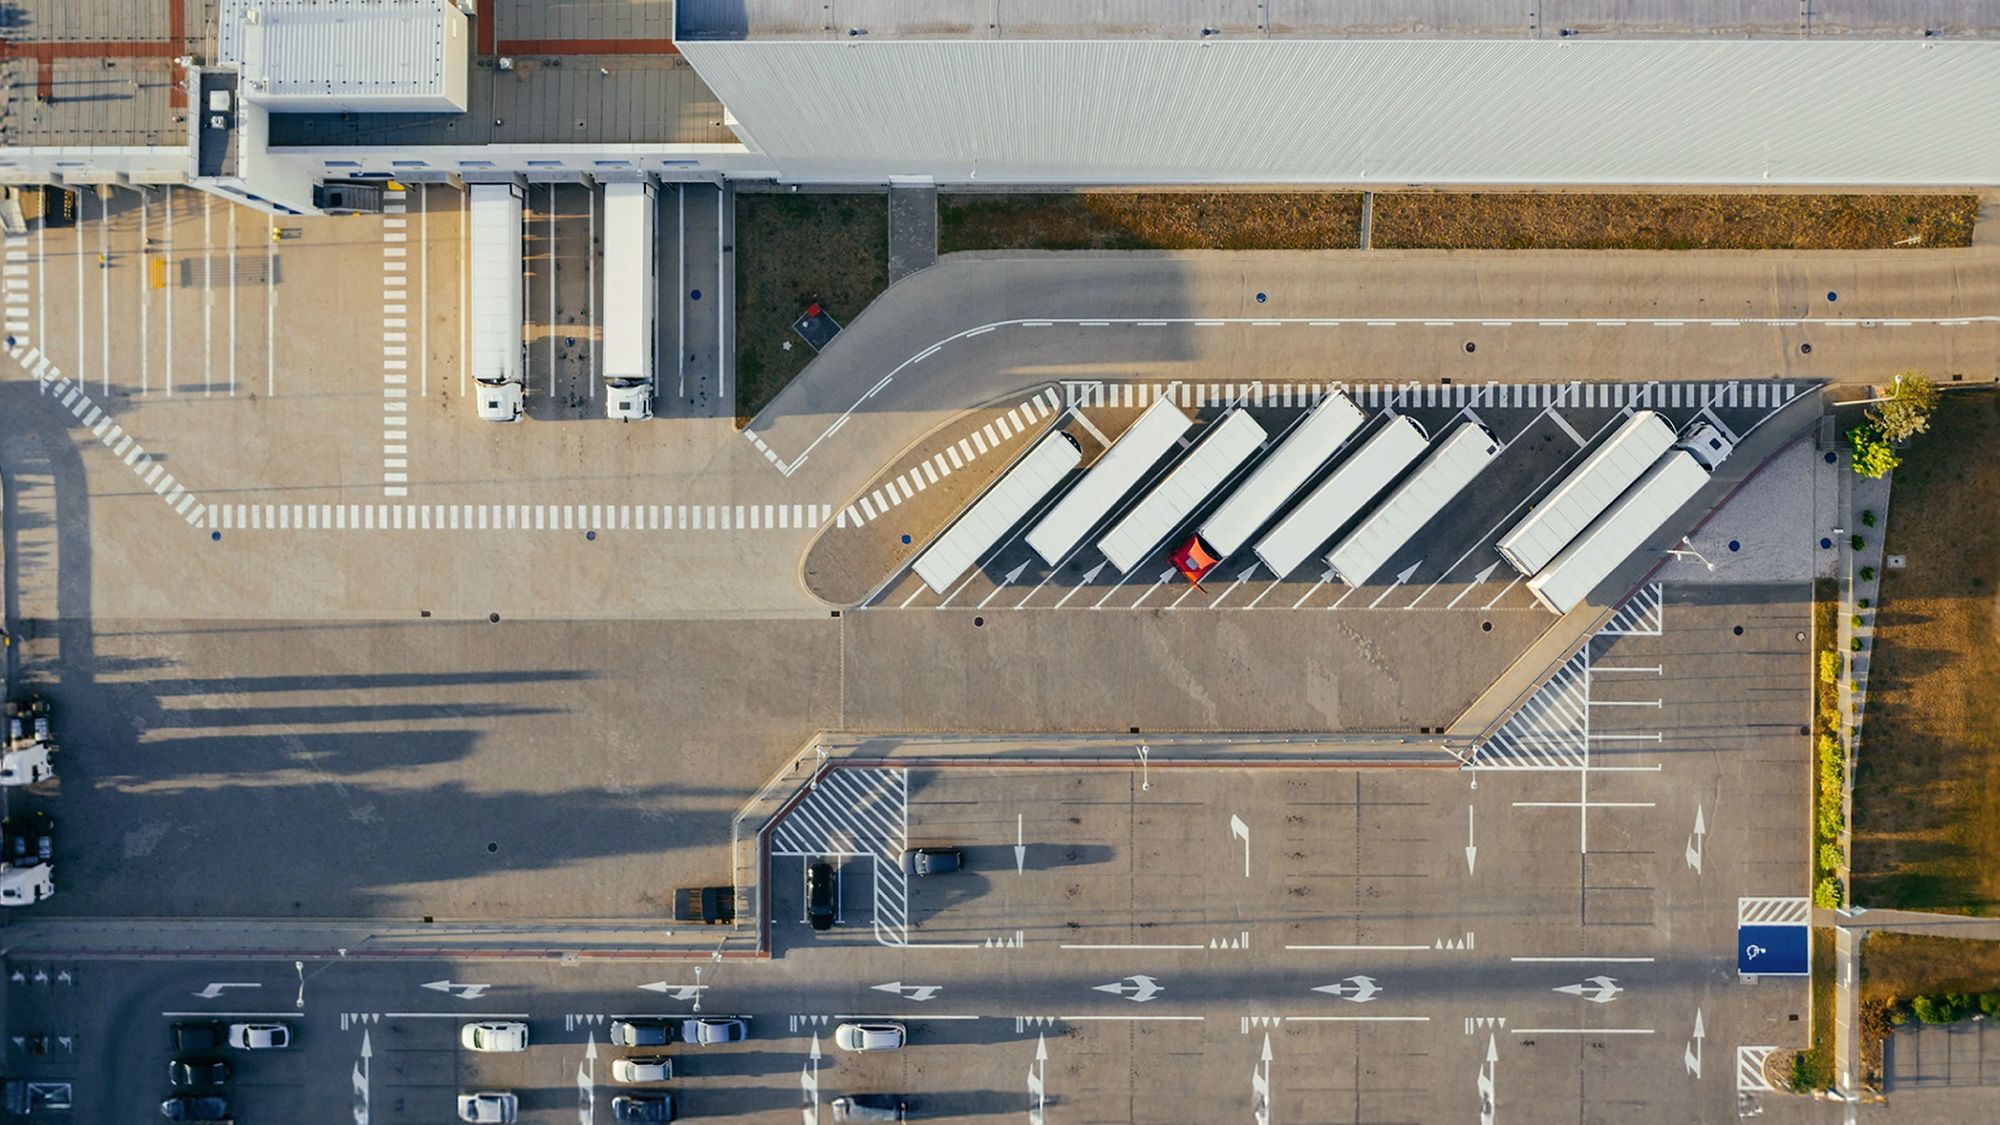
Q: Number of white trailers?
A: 10